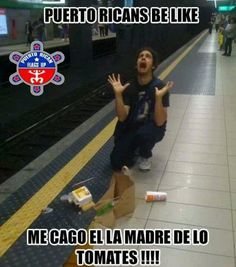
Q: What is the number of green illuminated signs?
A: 1